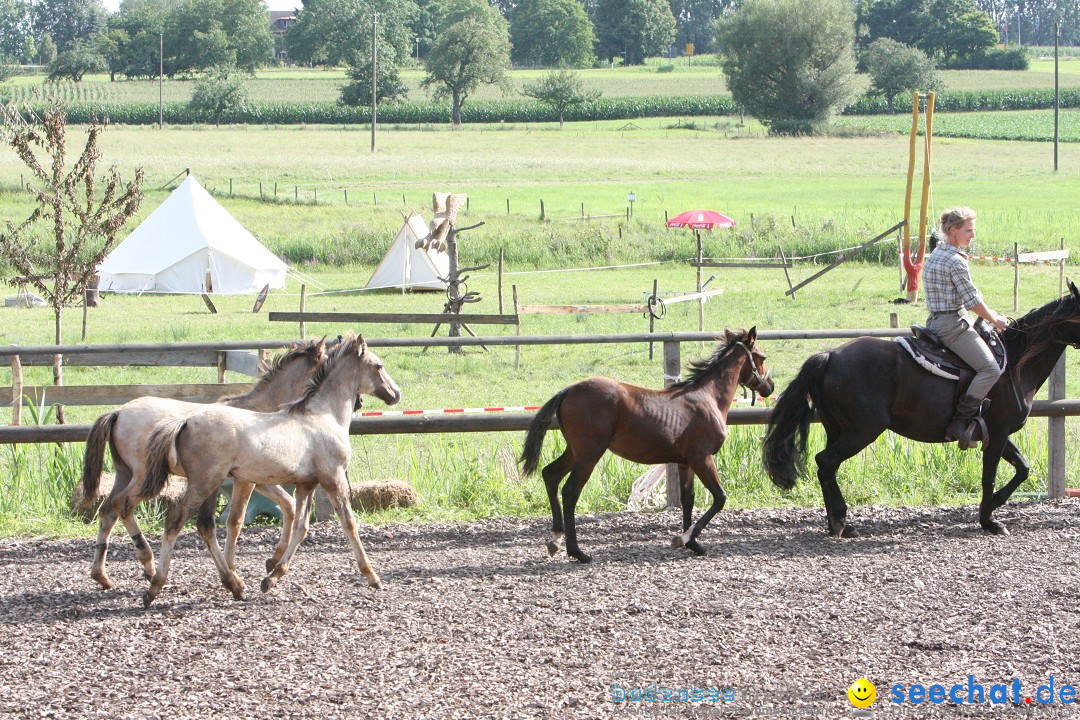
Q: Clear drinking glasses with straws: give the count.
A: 0